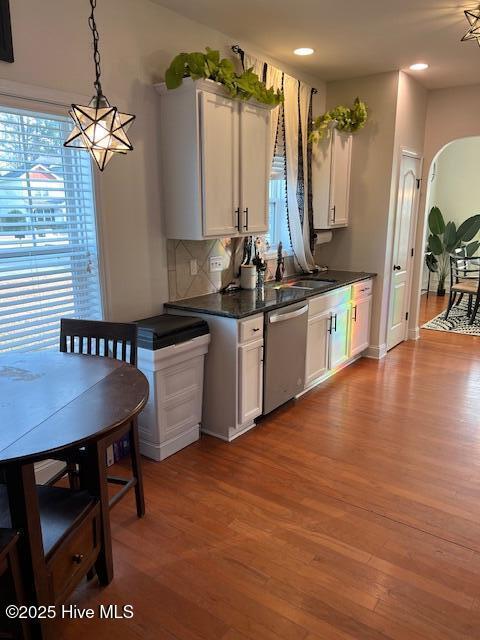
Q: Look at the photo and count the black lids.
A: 1